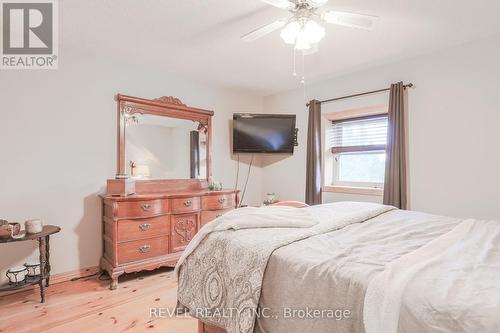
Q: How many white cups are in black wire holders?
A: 2